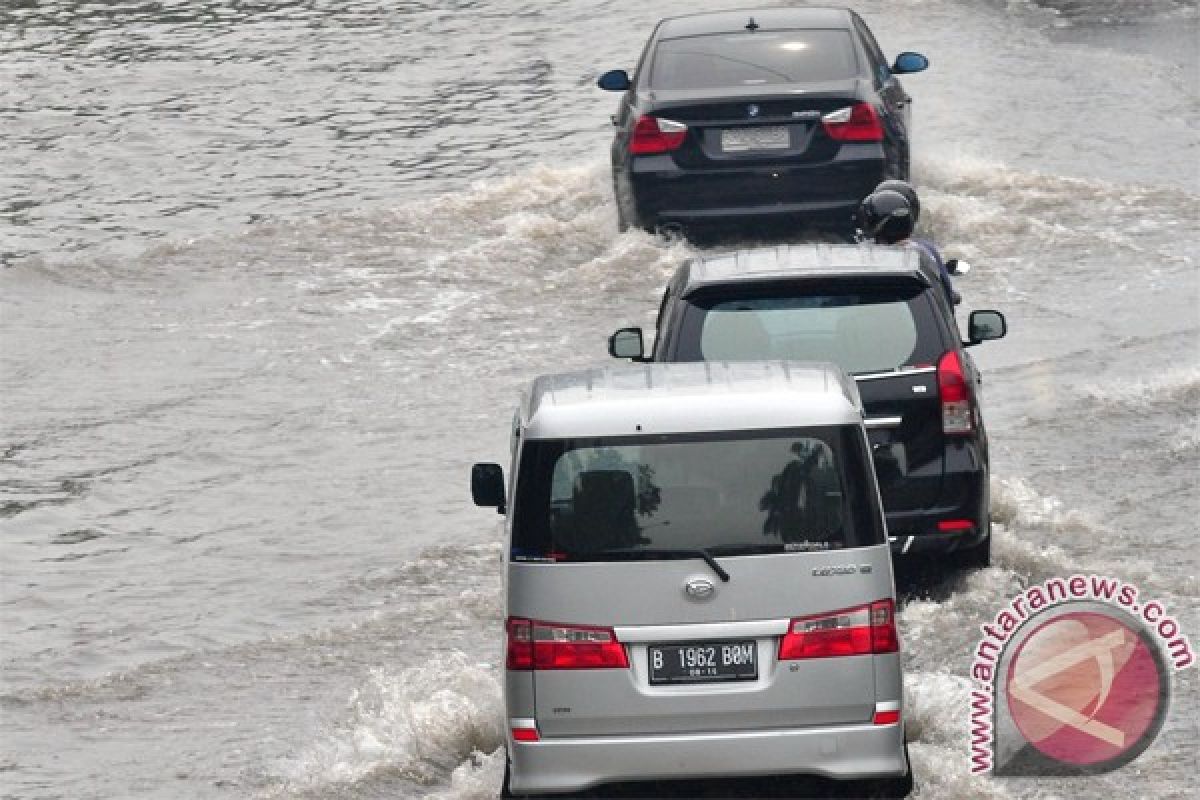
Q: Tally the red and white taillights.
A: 5